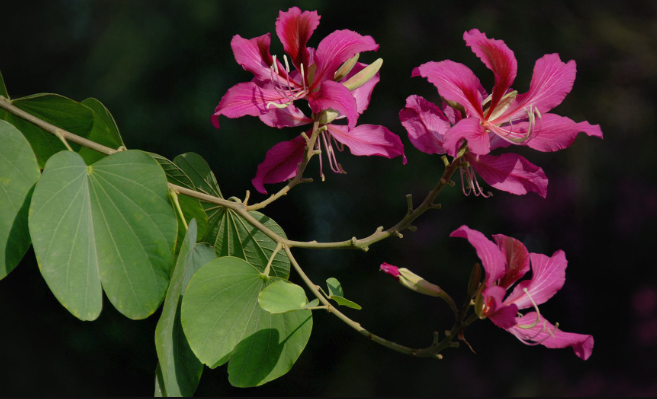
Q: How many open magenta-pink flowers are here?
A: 5